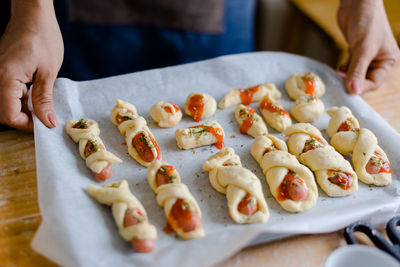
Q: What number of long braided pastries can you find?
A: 8